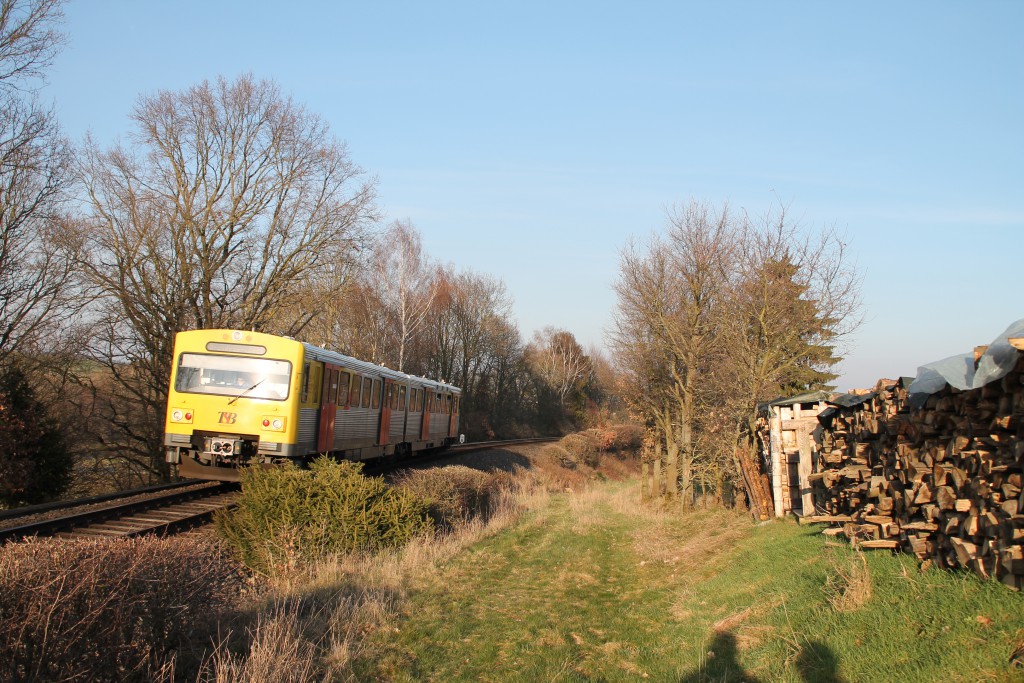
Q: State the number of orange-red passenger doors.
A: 4